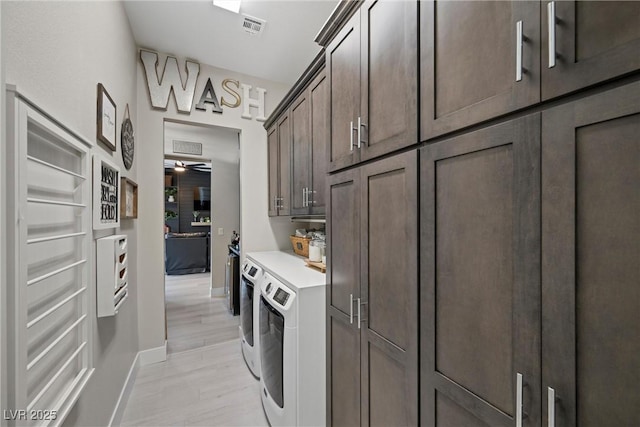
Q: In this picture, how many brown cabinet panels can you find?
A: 12